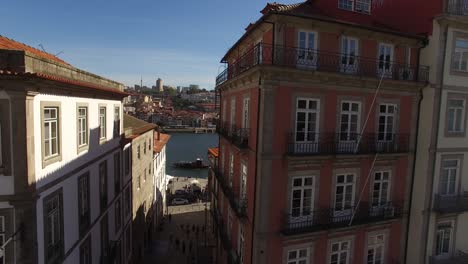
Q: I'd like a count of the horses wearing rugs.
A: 0